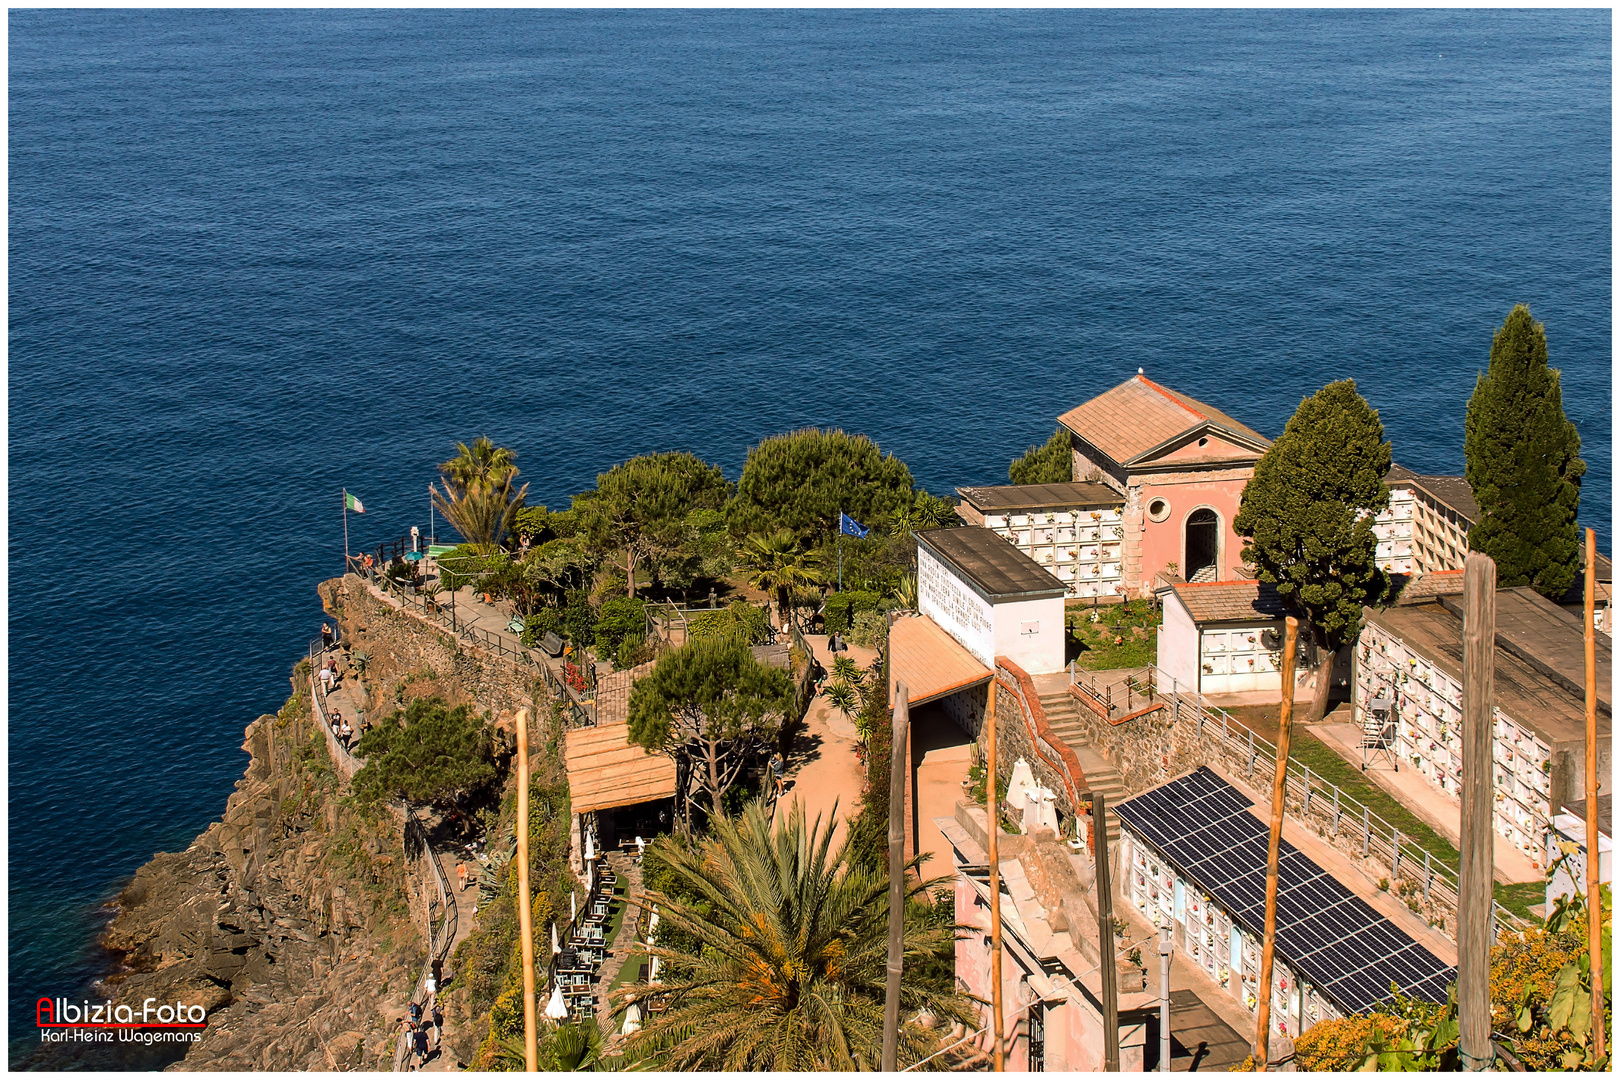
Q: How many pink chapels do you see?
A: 1